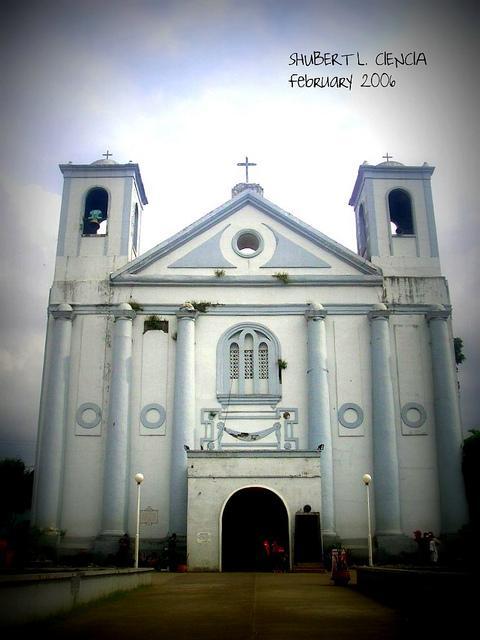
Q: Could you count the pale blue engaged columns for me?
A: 6